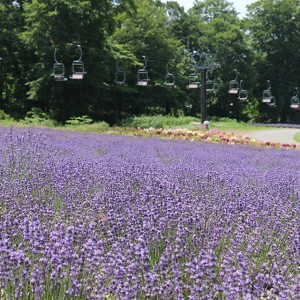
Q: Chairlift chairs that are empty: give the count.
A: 12